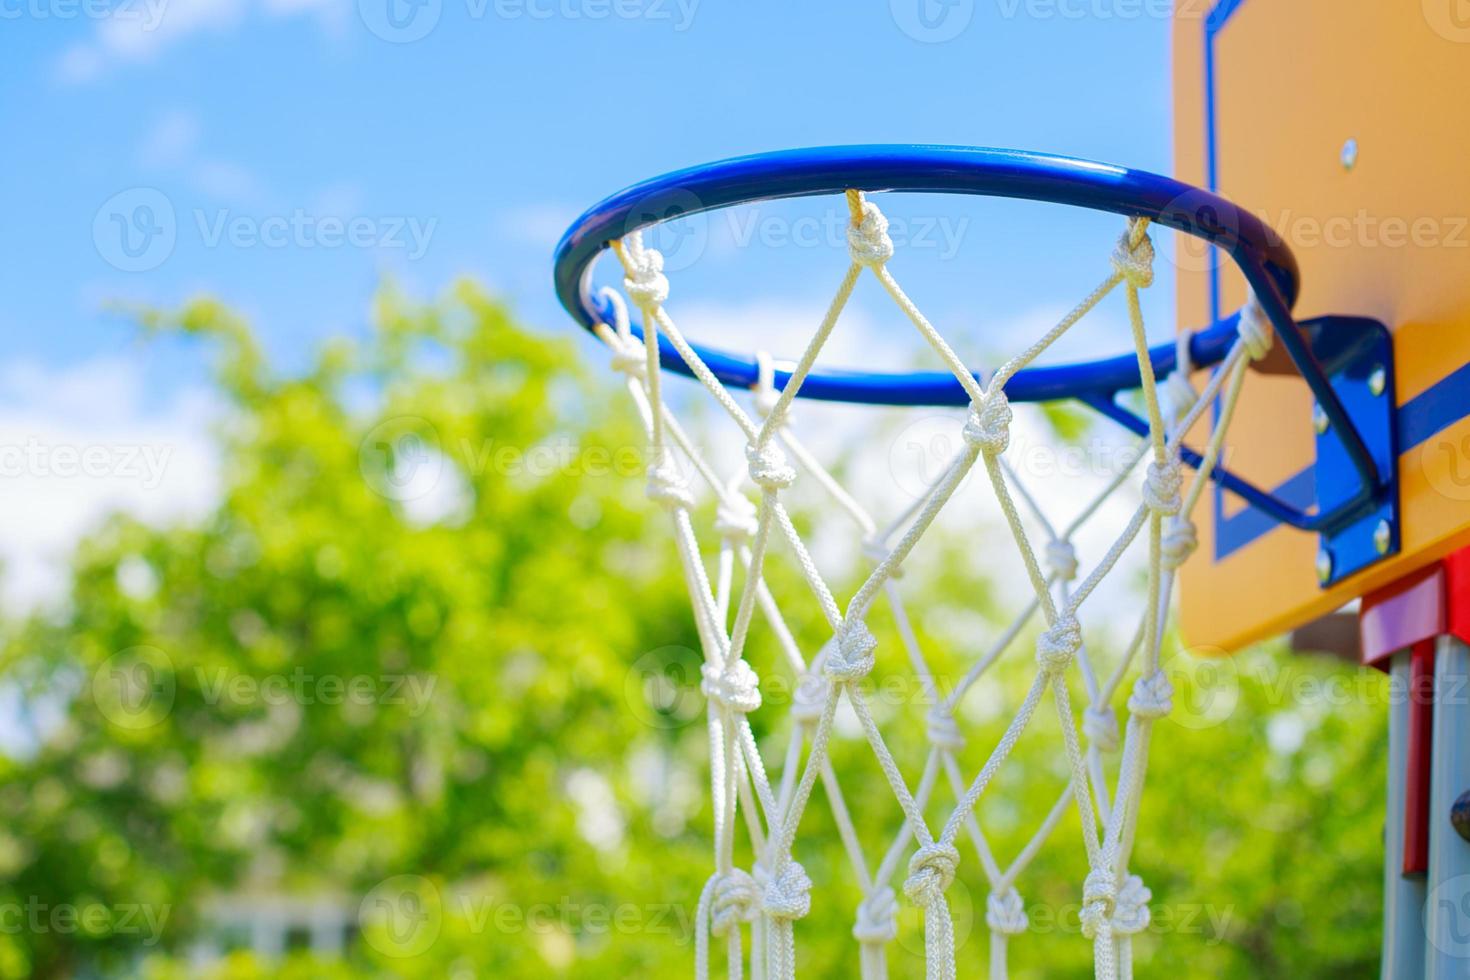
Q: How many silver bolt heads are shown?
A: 5